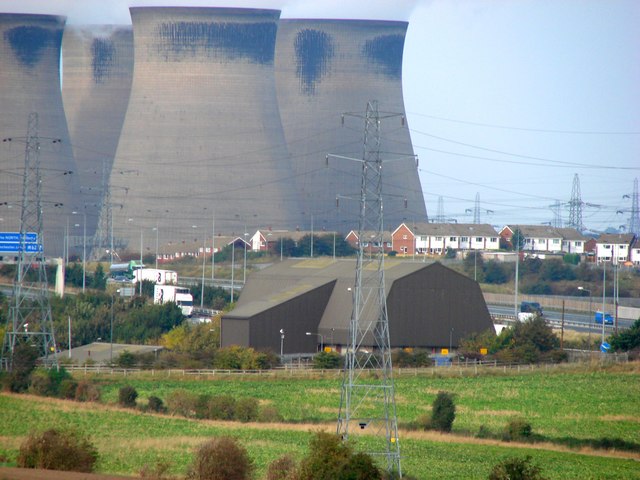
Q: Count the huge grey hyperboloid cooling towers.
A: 4